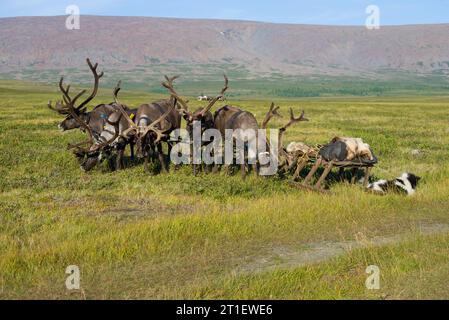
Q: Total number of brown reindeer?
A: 5